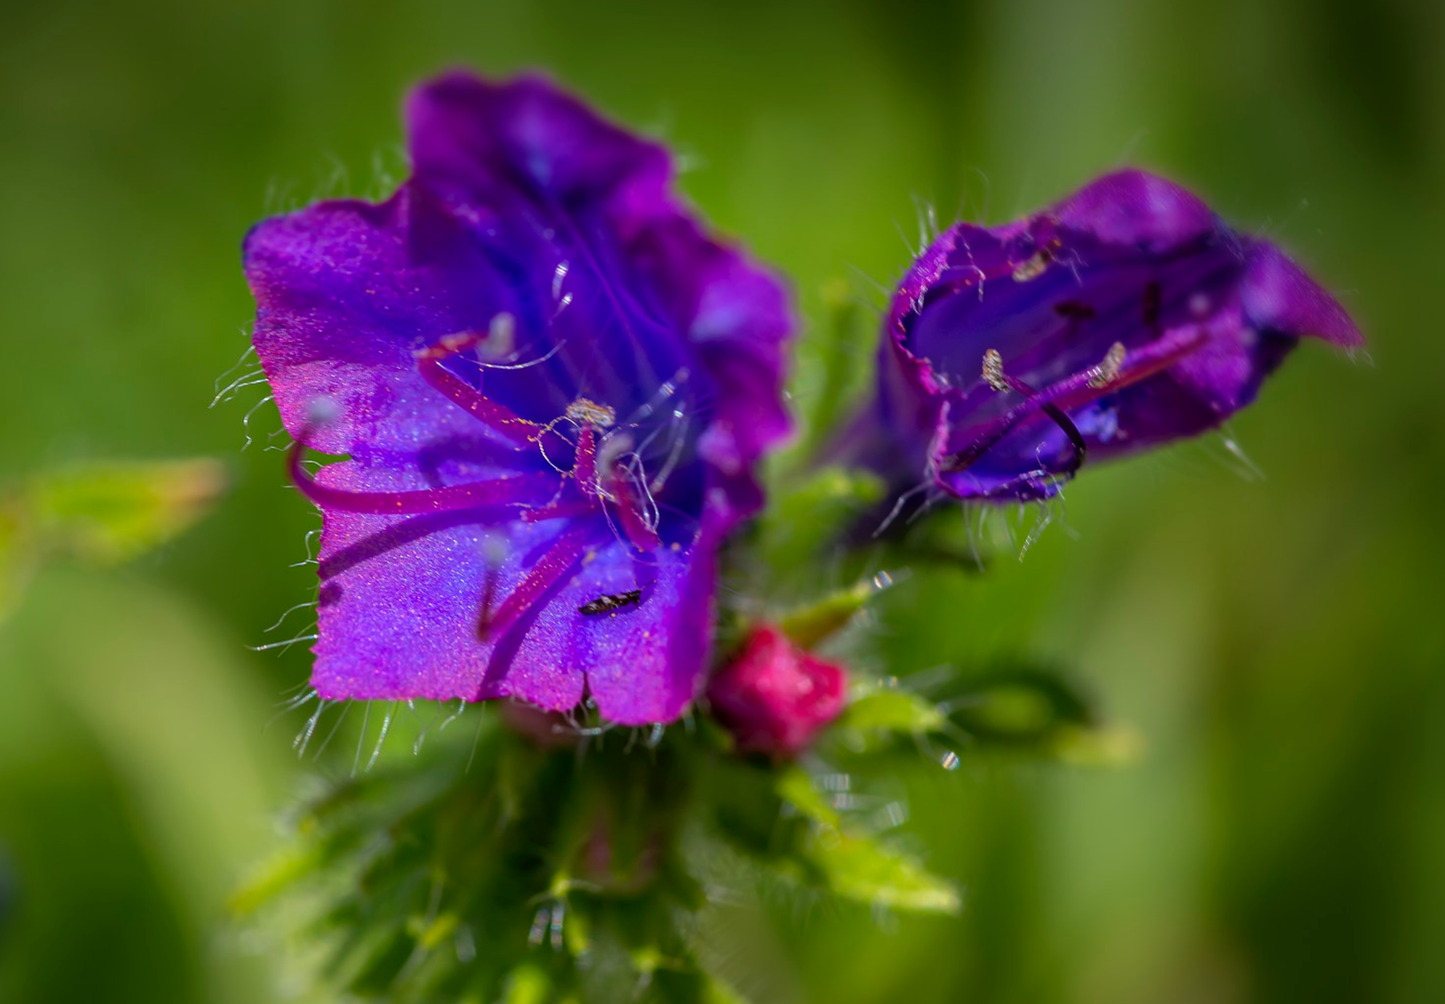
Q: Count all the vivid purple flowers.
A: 2